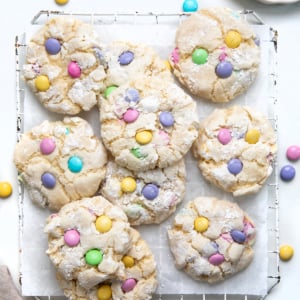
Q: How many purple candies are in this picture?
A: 10